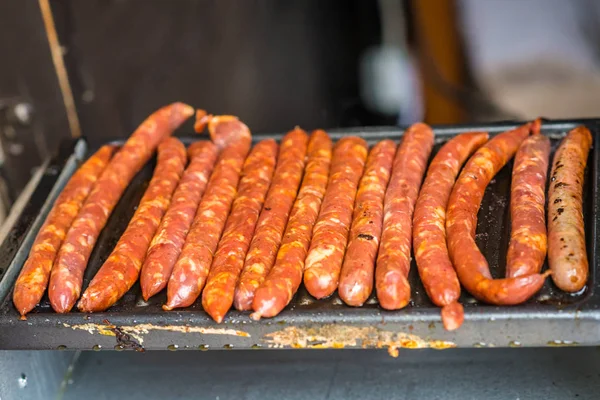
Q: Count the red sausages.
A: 14